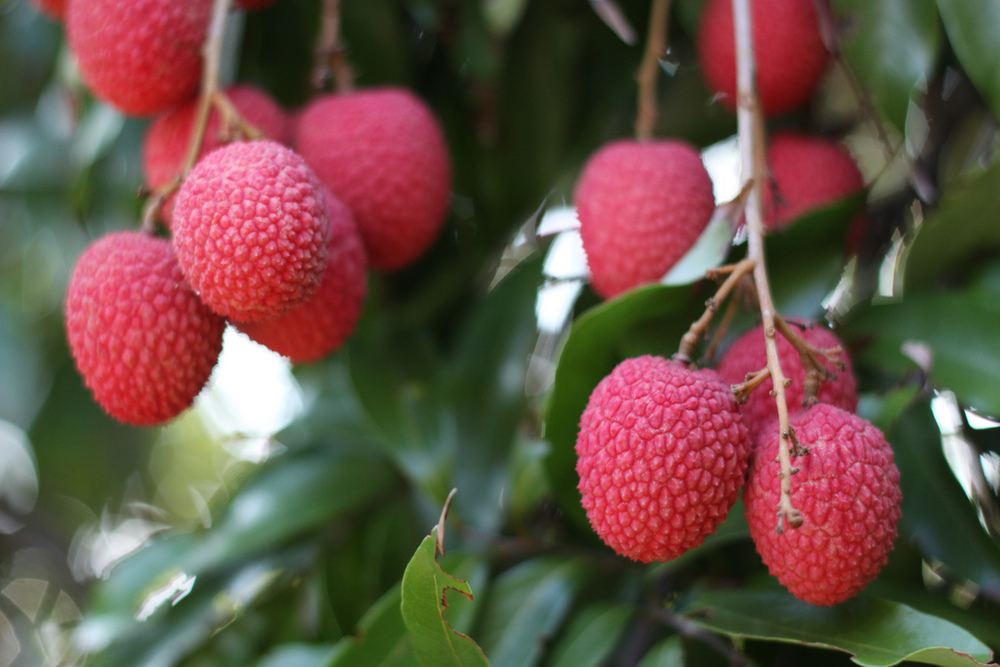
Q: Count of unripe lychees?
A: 0